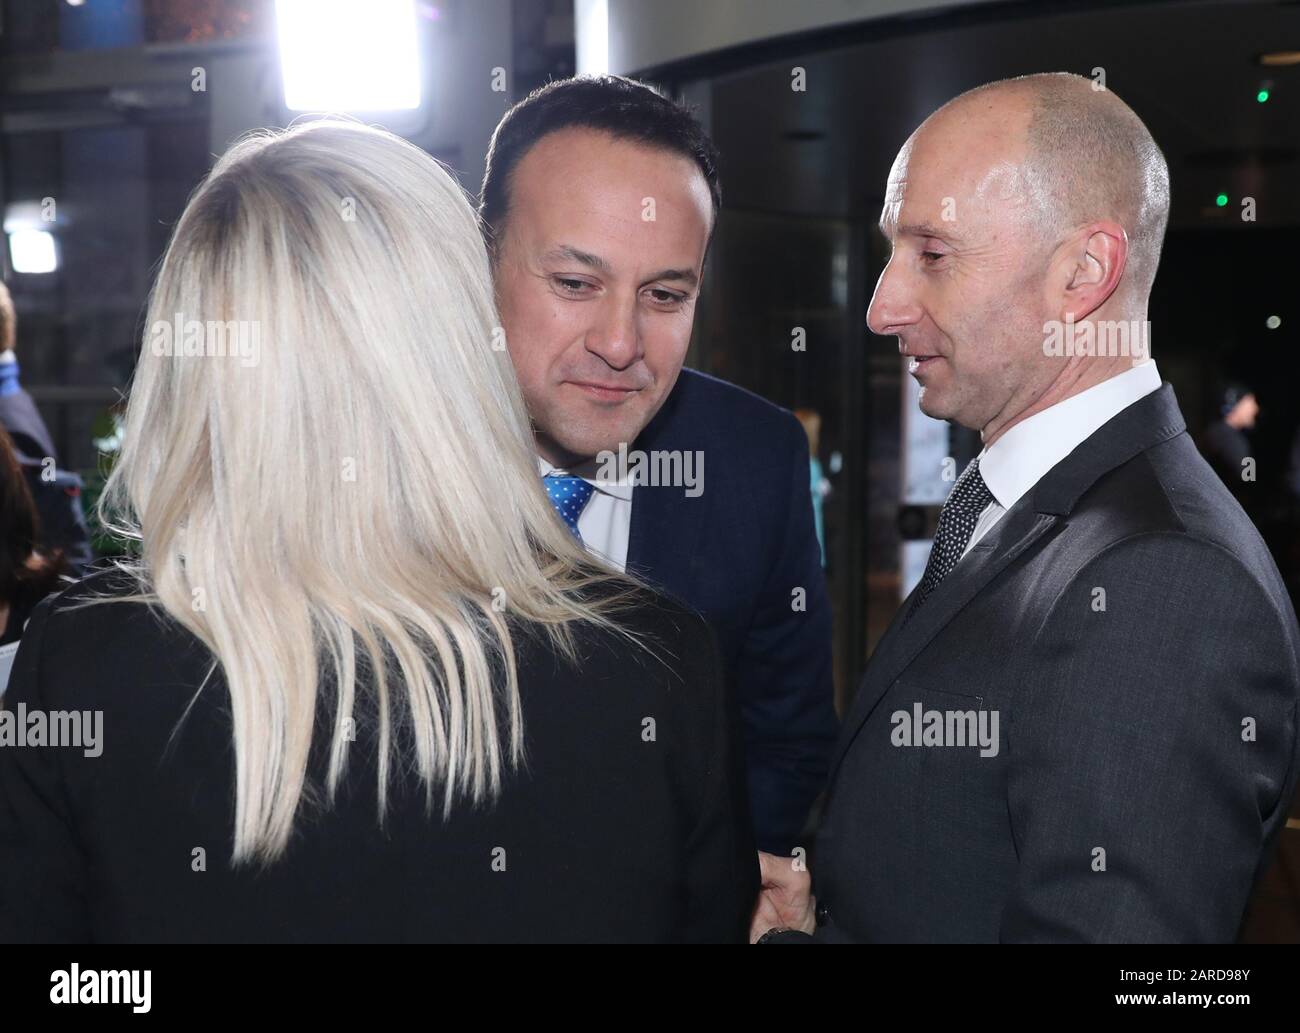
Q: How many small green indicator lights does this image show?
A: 2